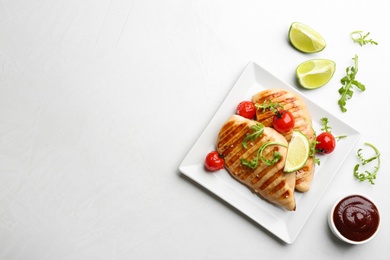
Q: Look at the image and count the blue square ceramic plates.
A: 0